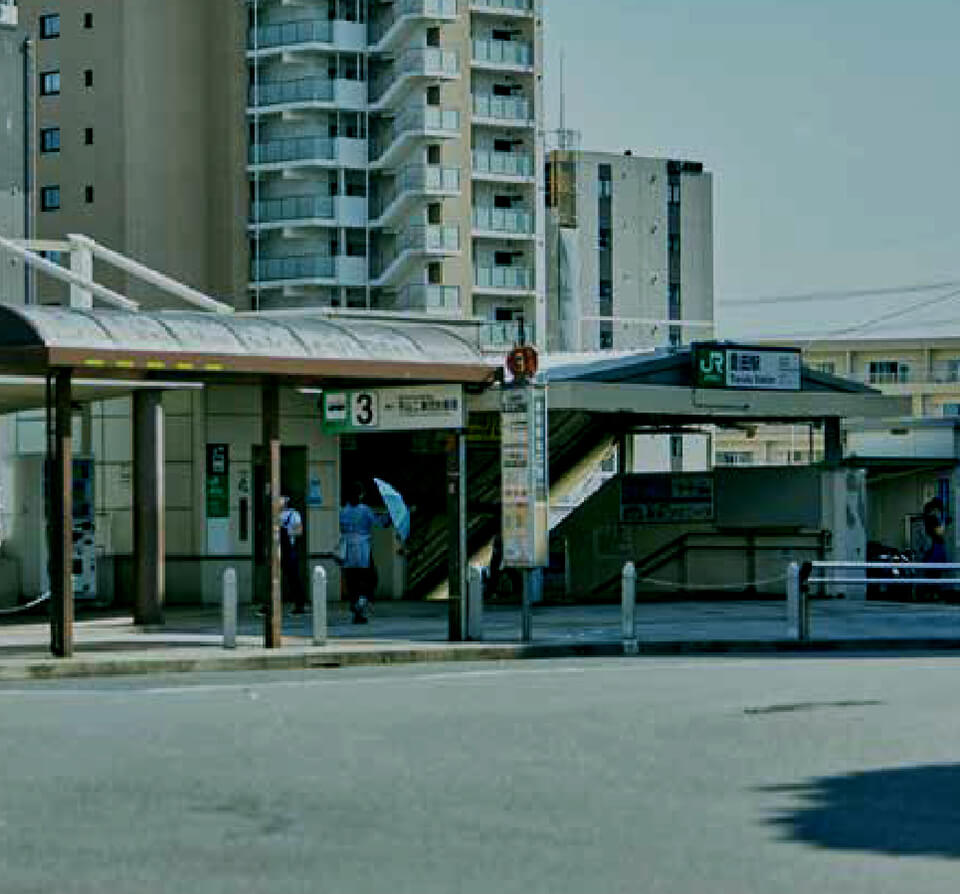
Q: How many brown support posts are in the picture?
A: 4